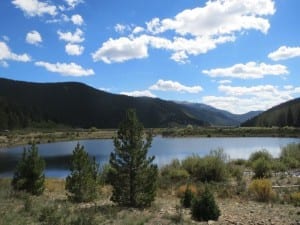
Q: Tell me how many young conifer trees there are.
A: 5